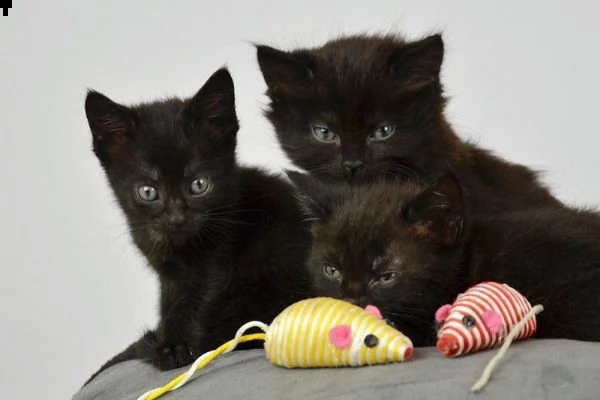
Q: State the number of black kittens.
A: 3